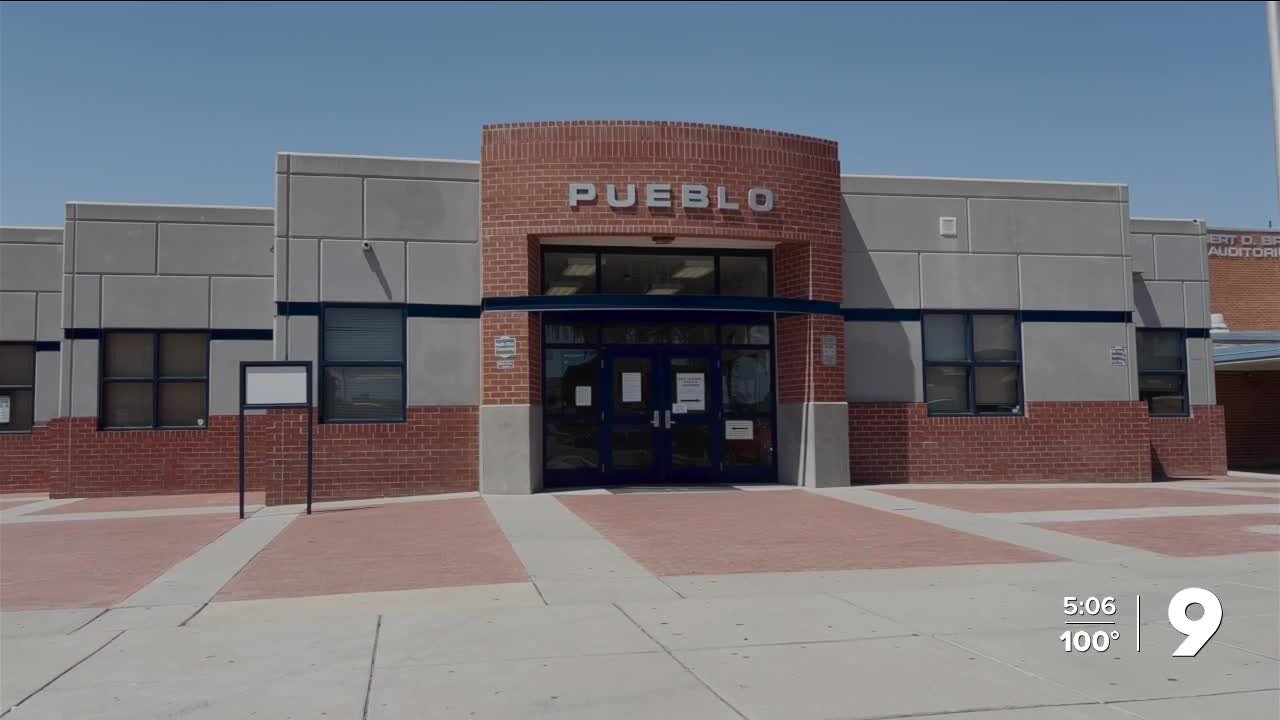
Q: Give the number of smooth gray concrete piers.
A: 2